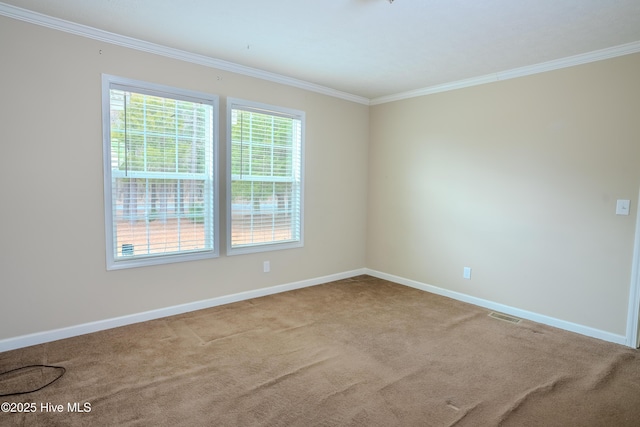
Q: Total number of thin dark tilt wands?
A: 2